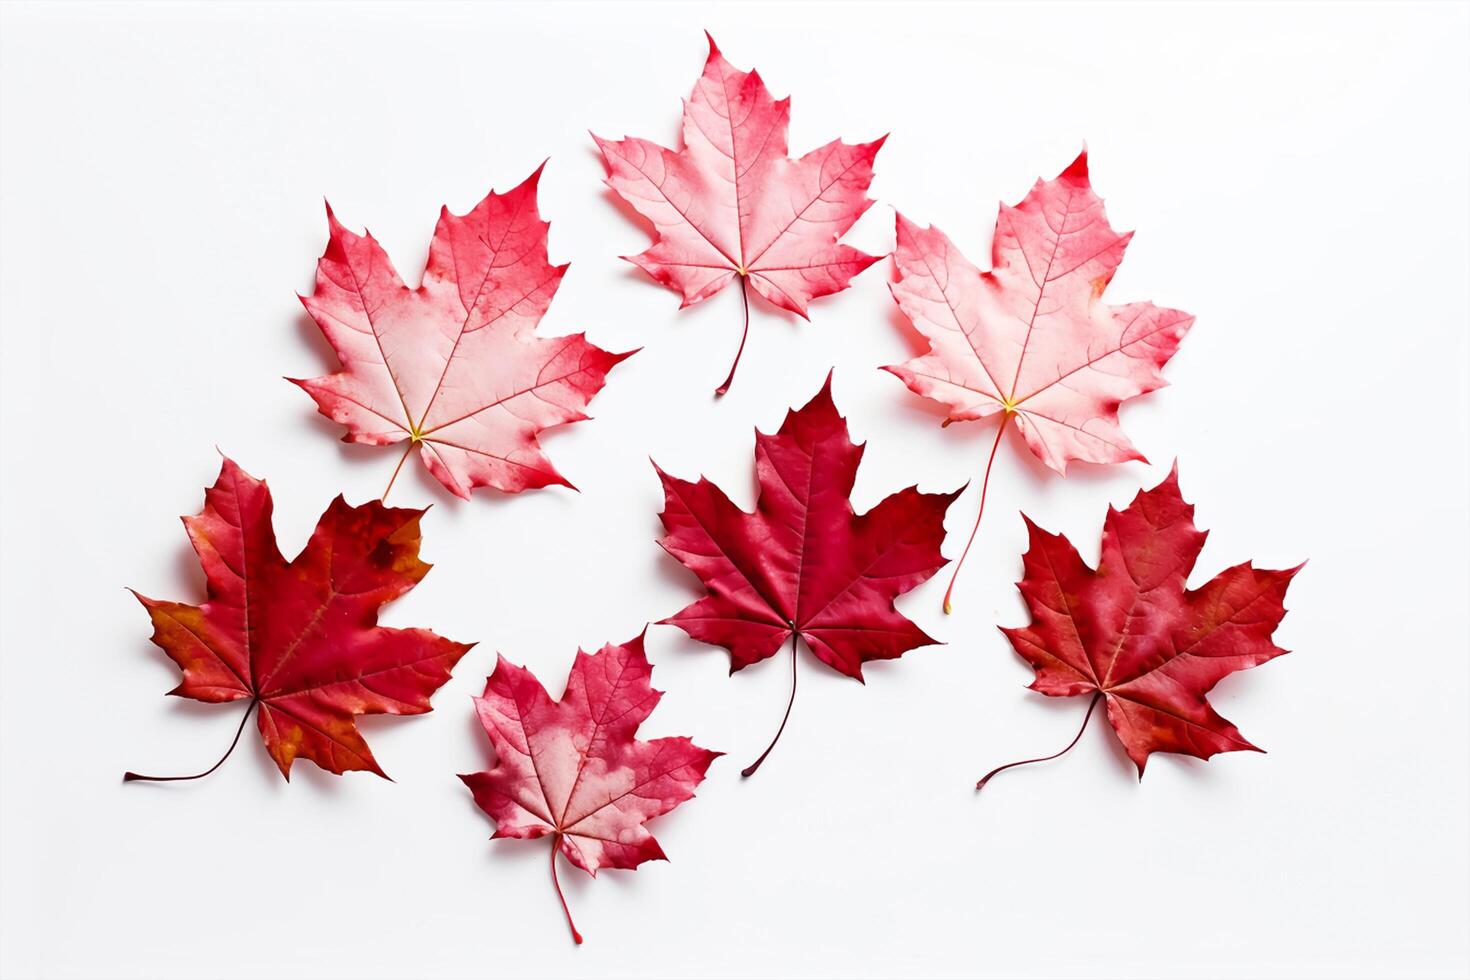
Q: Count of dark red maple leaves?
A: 3